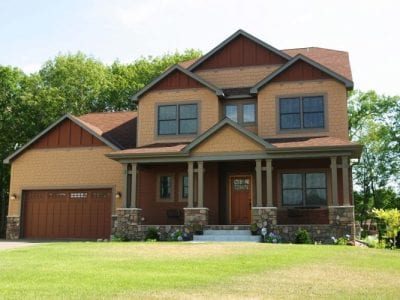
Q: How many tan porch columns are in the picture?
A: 8